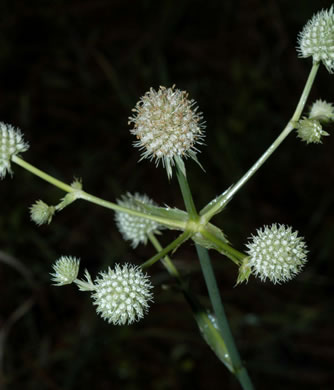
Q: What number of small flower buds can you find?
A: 4